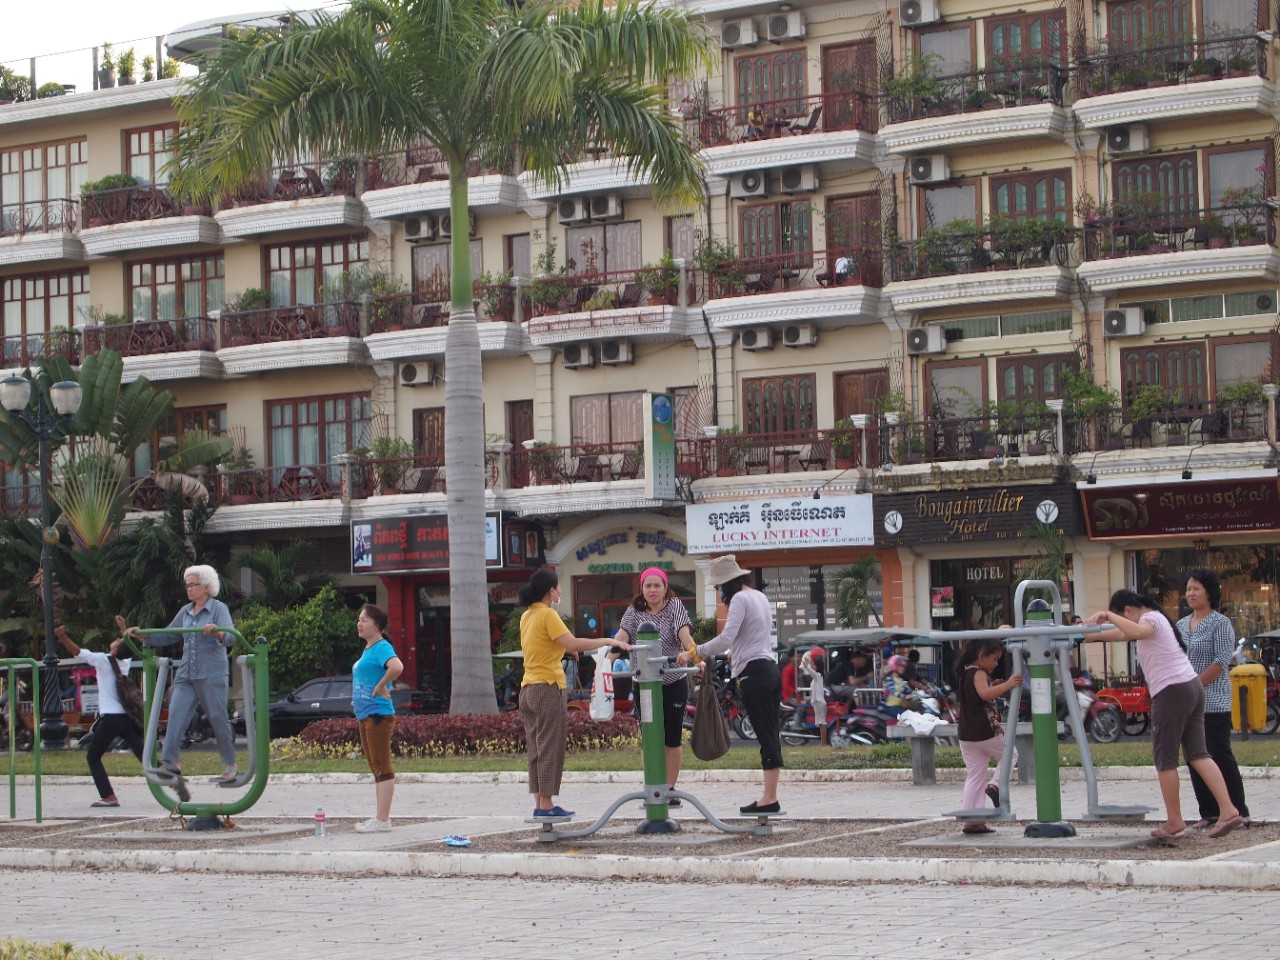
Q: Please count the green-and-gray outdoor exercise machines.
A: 3